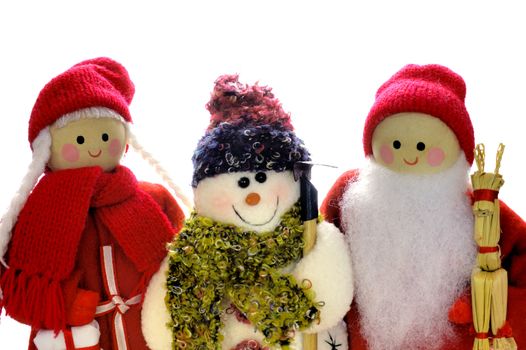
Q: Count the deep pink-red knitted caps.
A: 2